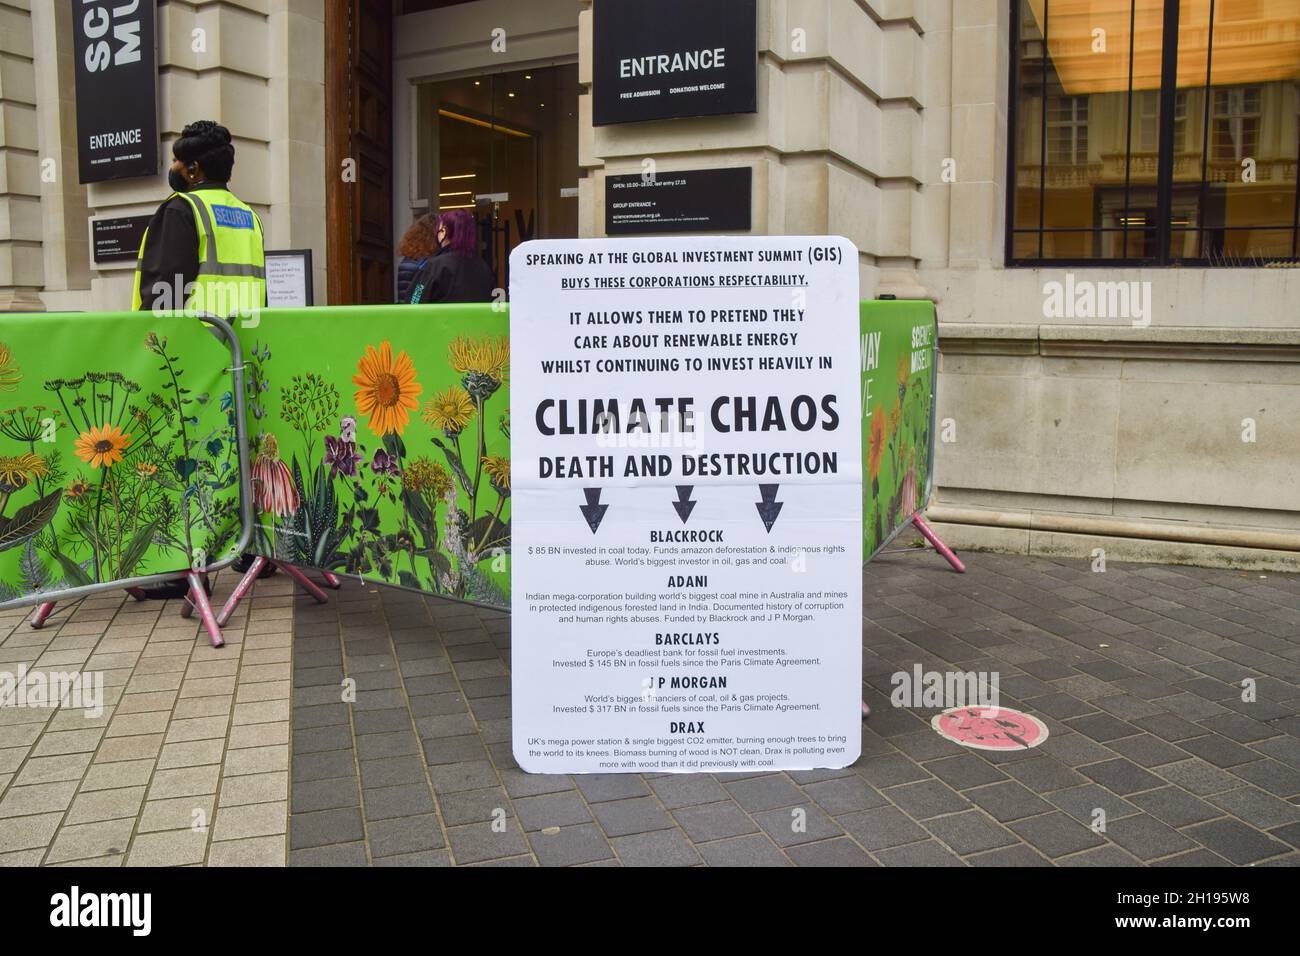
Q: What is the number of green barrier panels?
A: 3